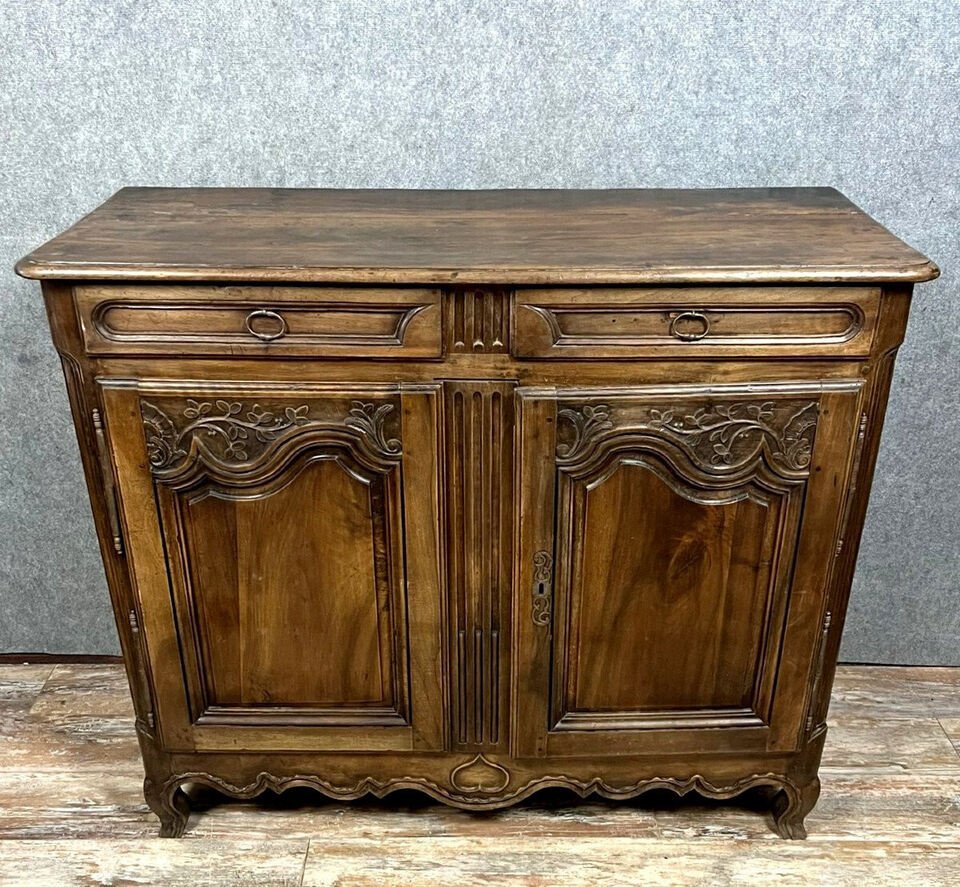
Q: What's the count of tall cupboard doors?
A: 2